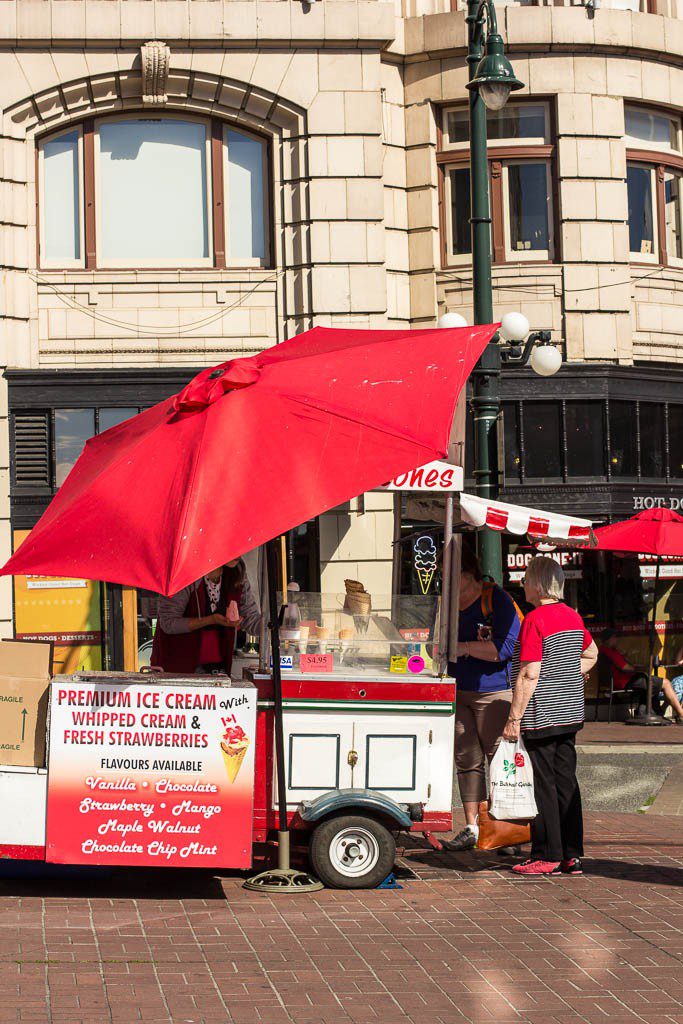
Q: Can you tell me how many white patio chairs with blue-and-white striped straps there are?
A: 0